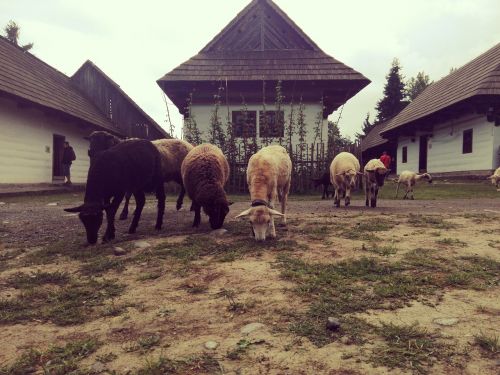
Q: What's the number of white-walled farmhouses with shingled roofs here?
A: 3